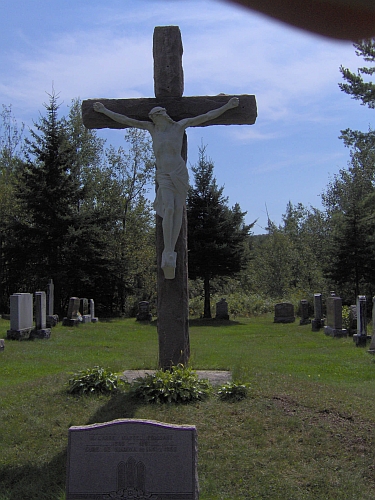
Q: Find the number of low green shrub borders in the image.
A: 3